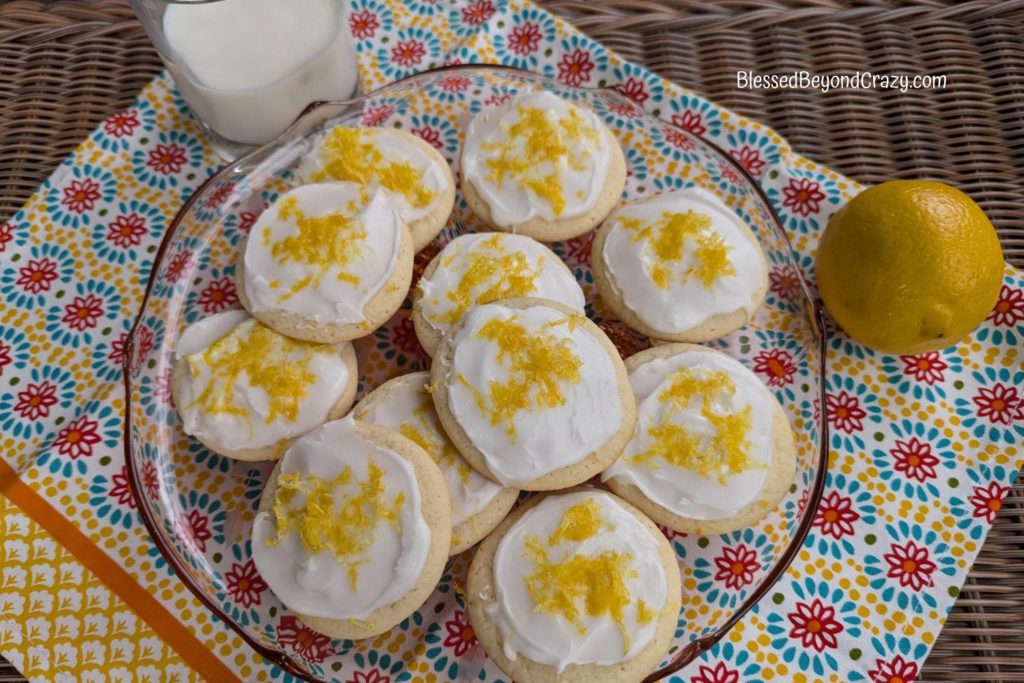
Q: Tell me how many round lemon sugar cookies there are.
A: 11